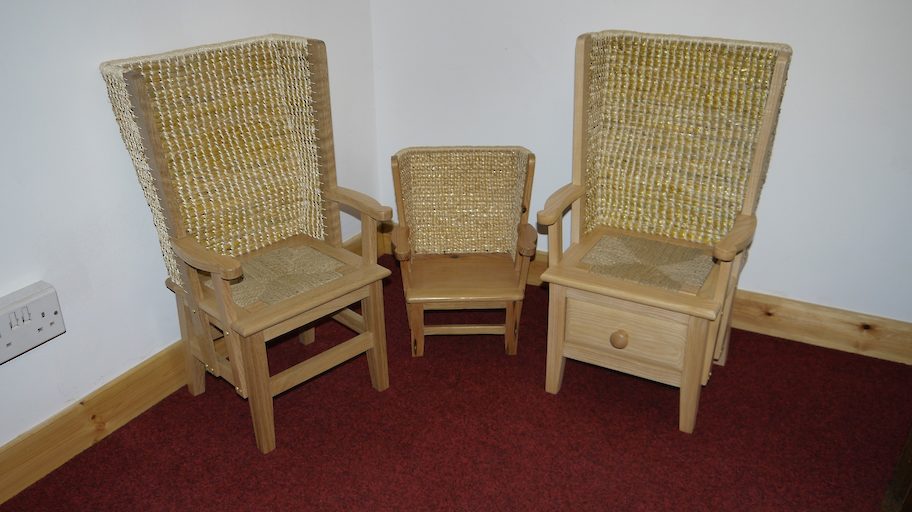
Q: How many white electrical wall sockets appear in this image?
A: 1